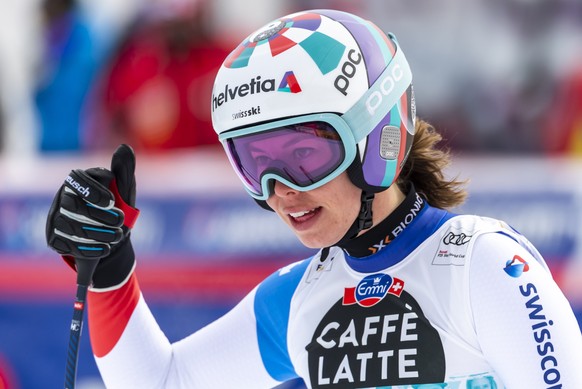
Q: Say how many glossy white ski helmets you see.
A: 1